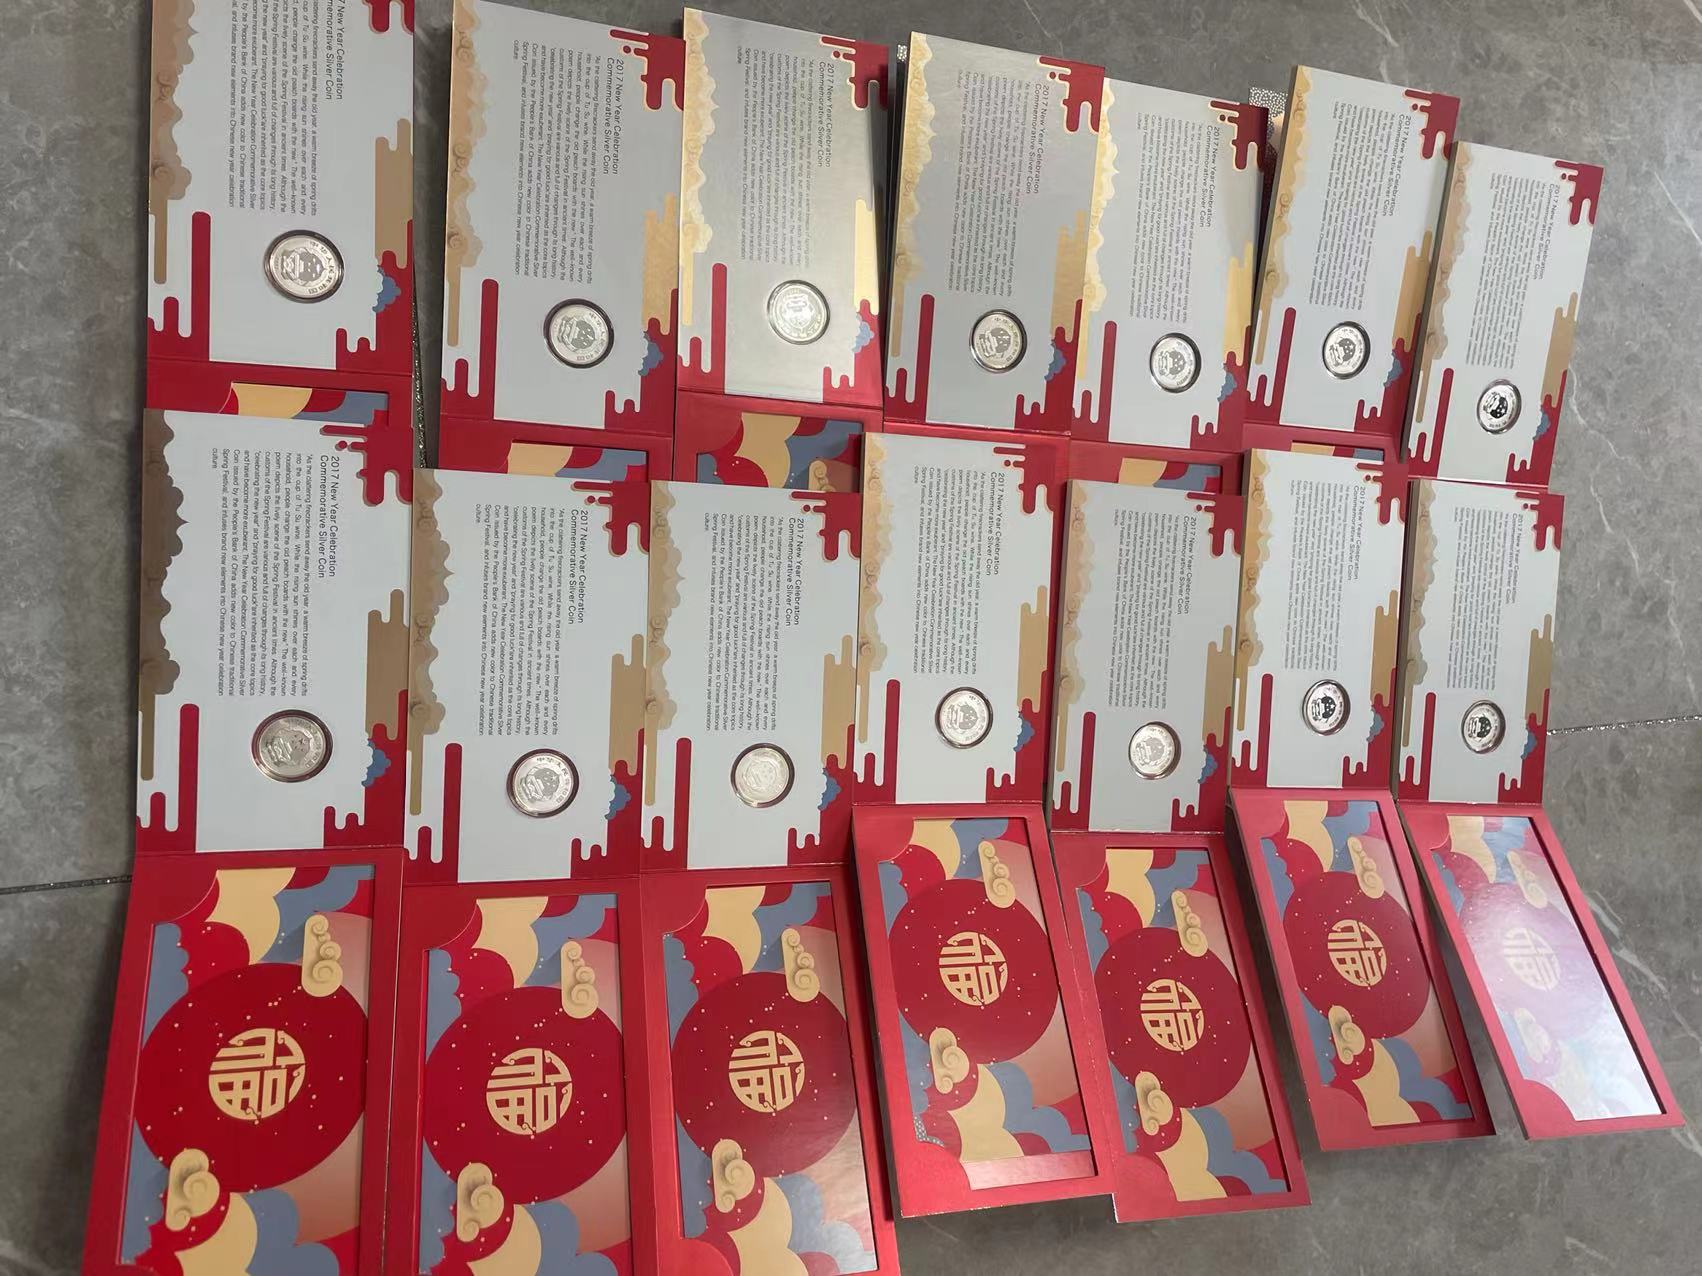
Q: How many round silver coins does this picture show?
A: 14